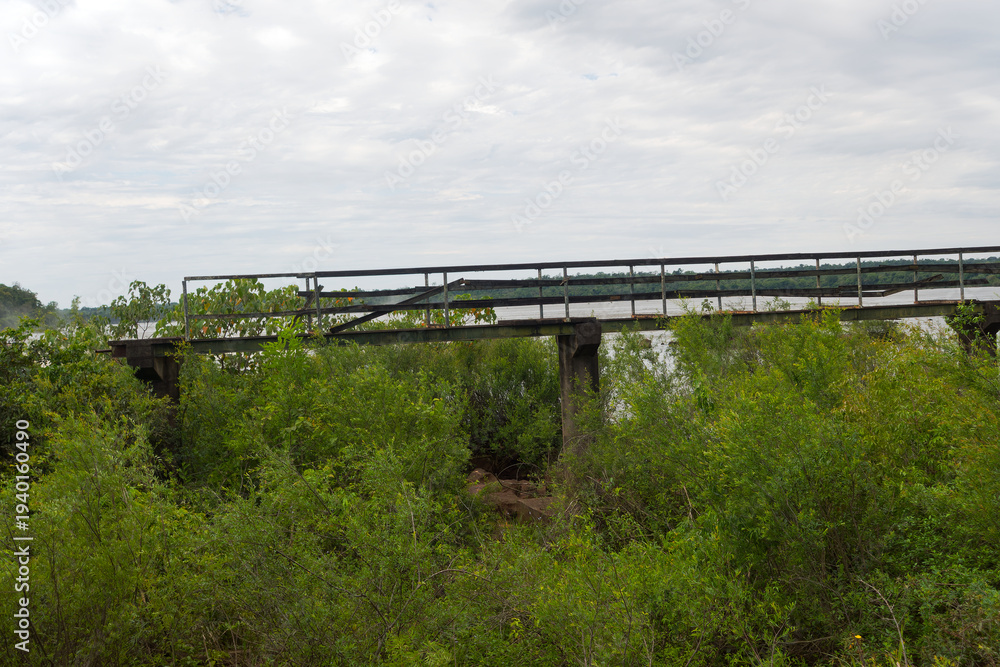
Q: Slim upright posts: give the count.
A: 15